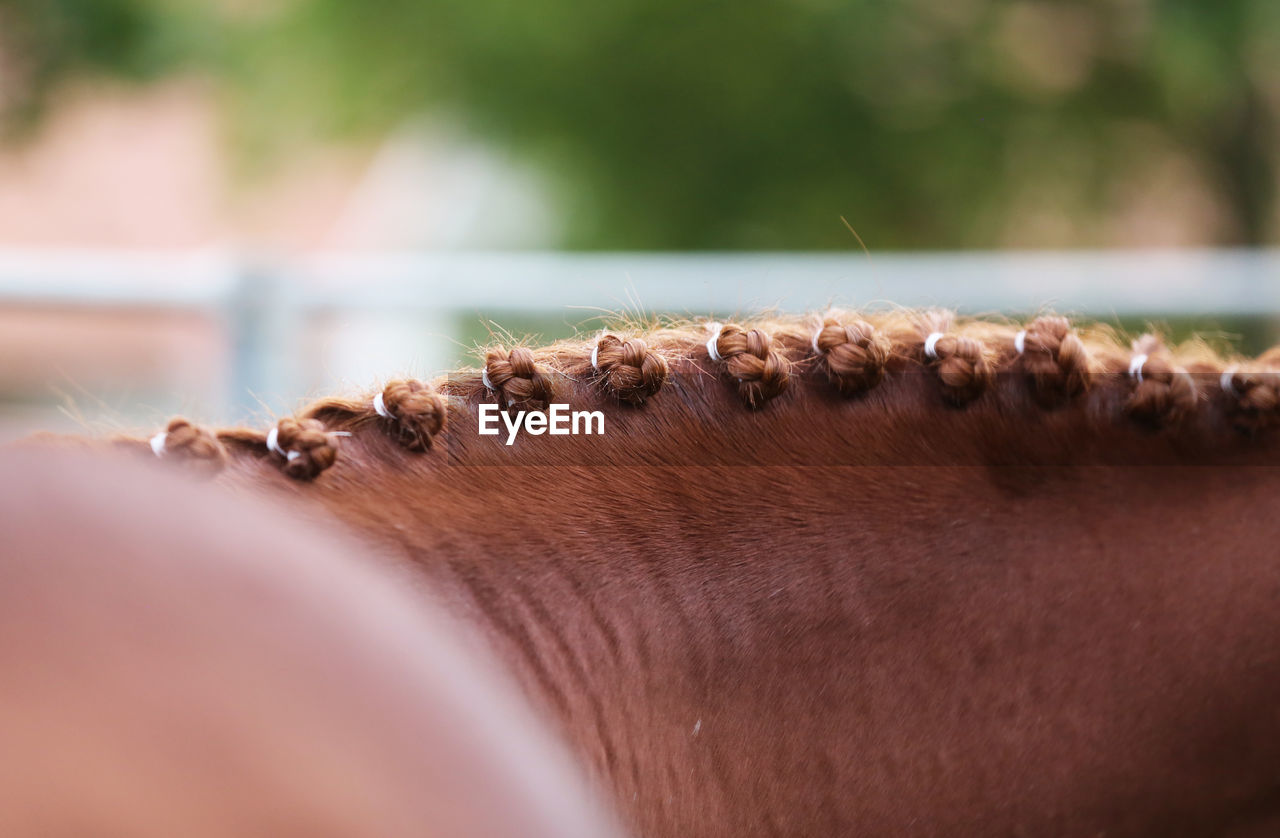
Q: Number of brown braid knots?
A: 11